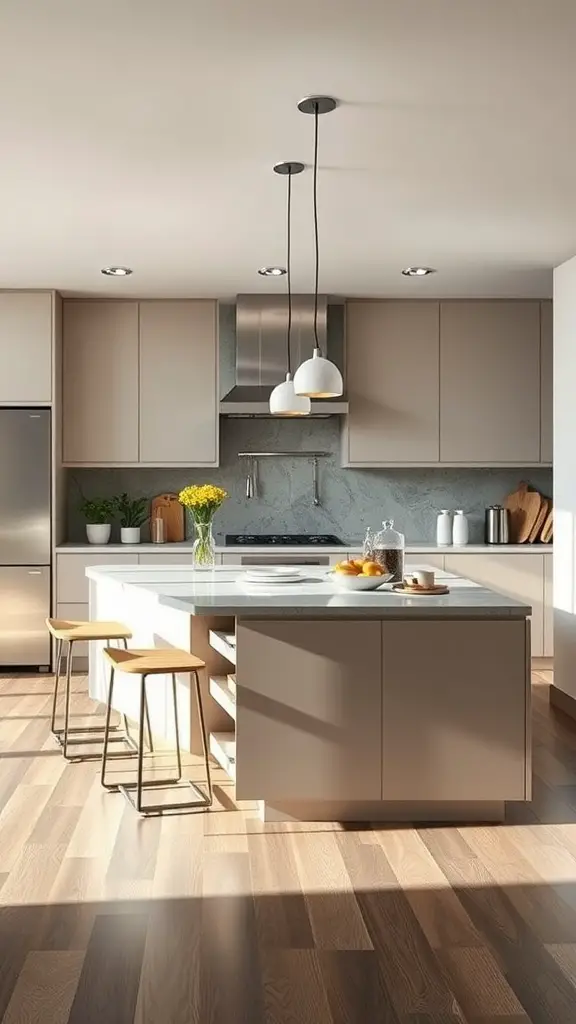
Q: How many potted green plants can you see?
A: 2